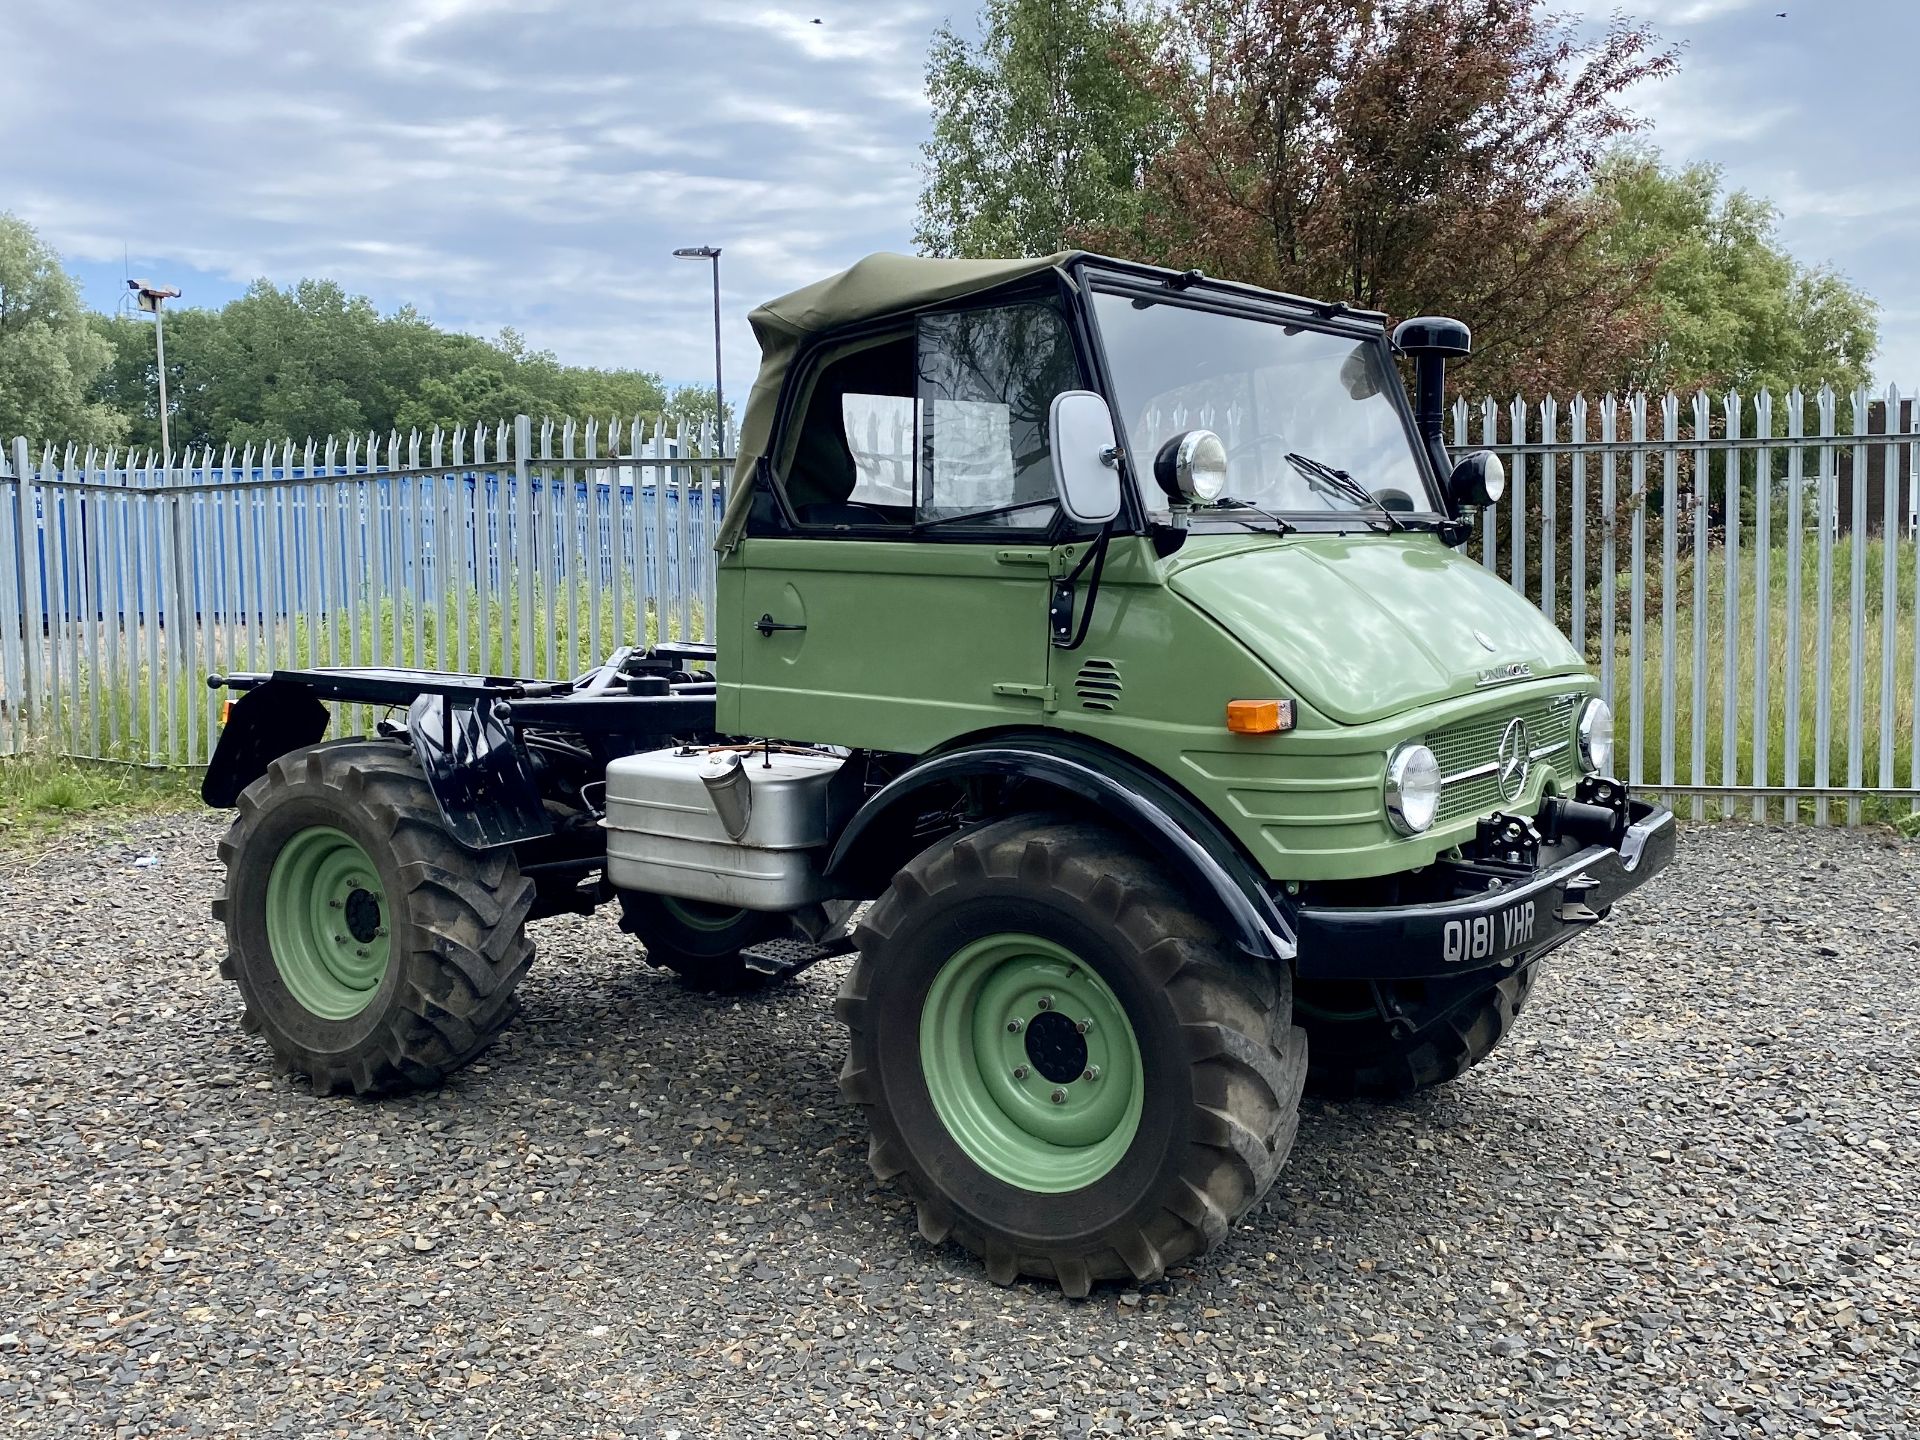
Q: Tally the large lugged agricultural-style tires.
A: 4